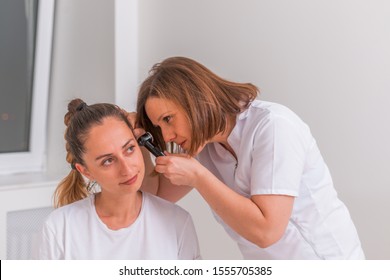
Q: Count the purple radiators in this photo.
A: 0